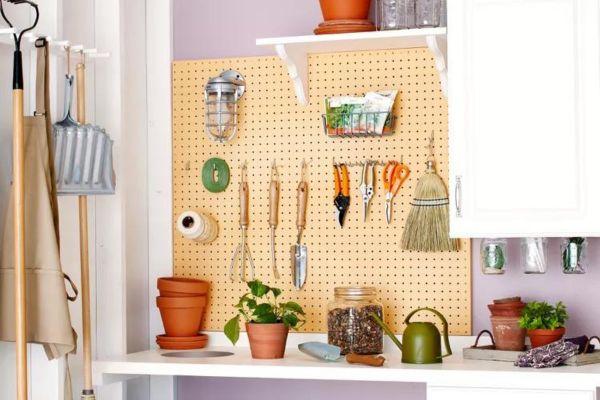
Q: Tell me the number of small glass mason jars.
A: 3